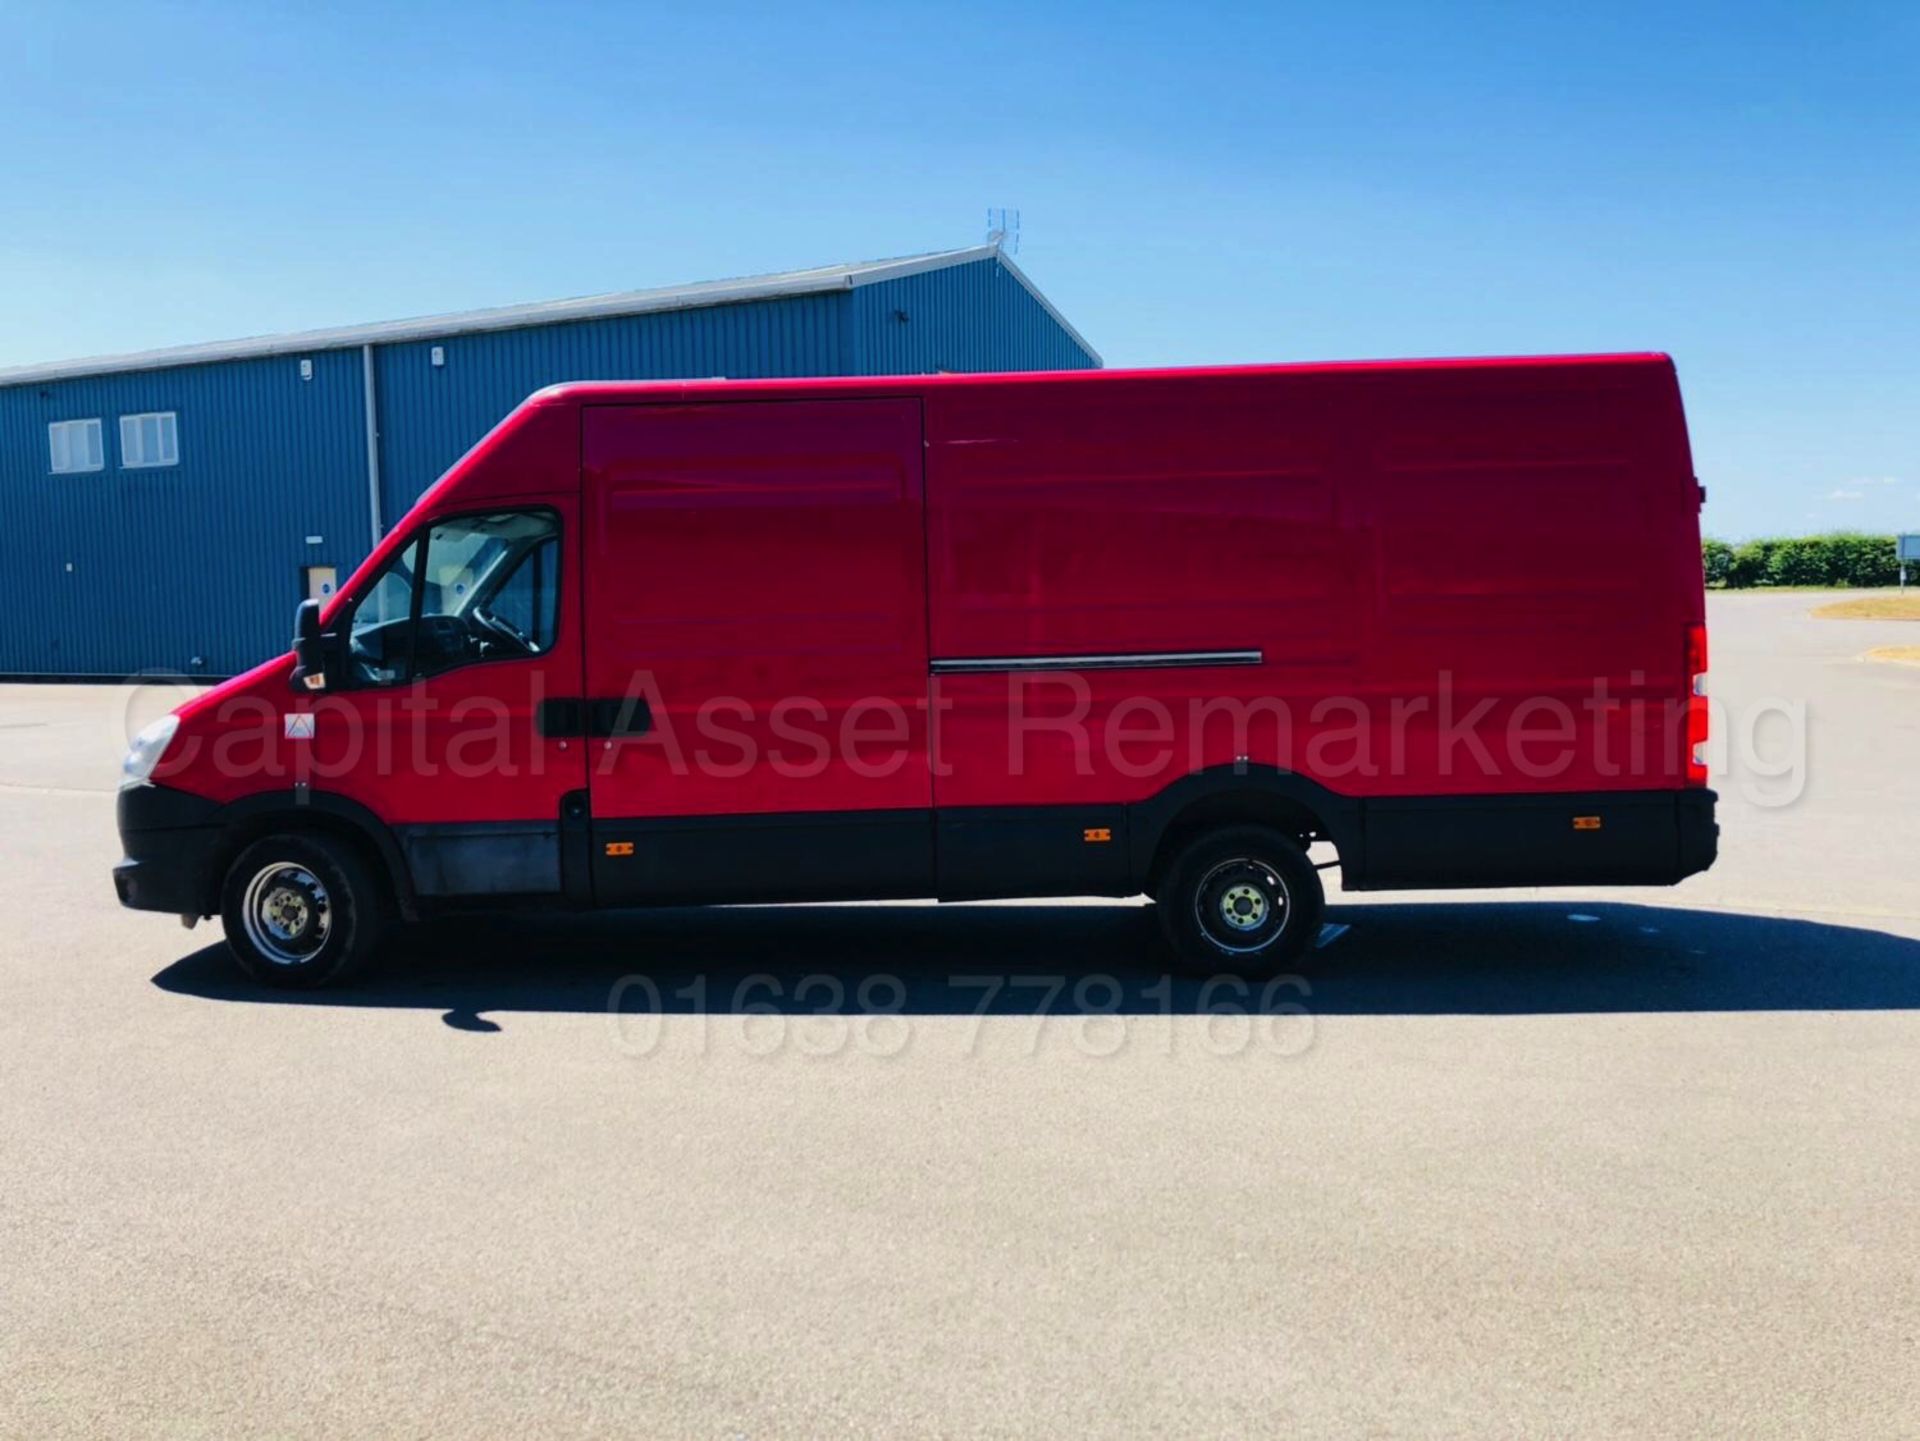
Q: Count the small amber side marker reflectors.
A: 3